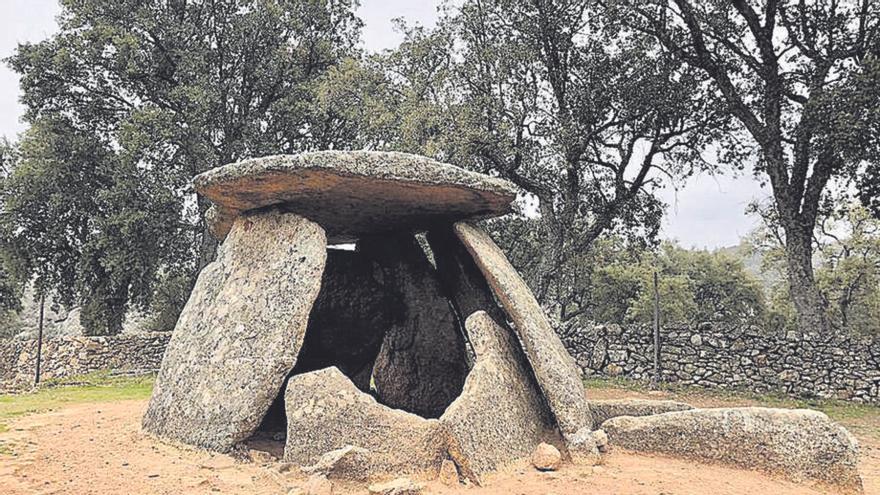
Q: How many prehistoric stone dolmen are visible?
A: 1